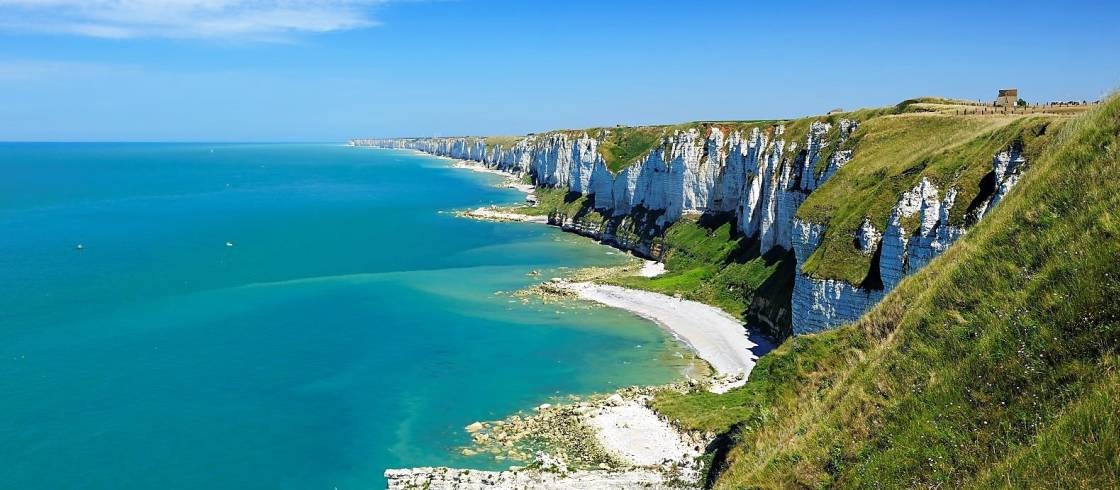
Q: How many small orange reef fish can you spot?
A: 0